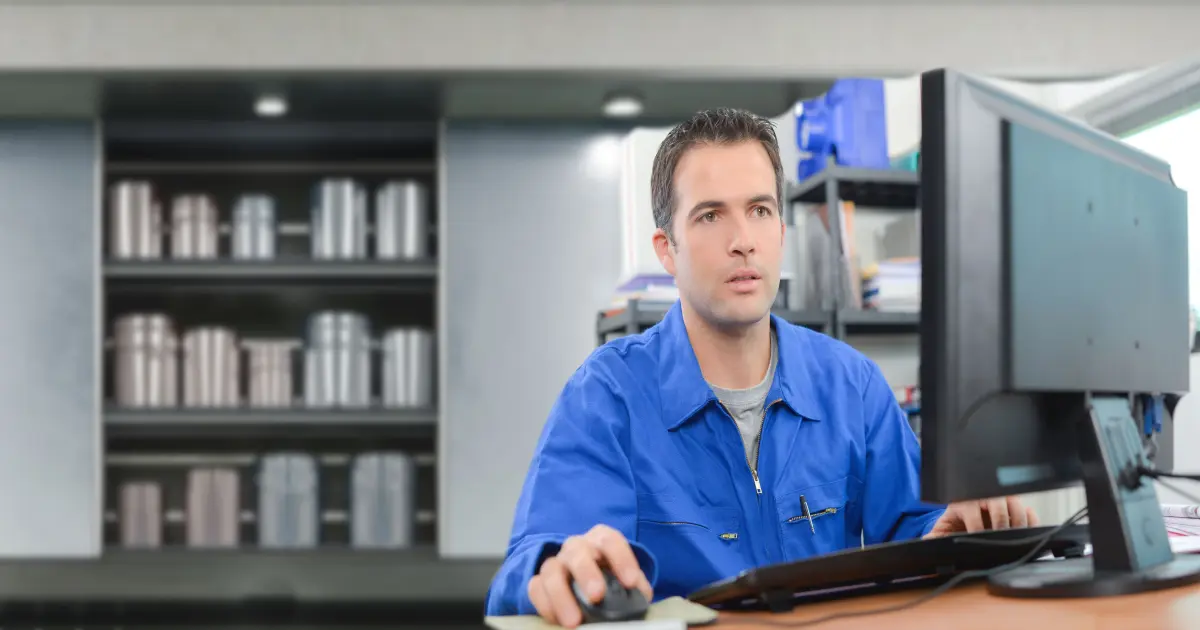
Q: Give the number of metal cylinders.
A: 14